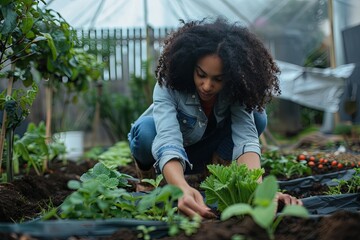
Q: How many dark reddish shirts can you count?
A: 1